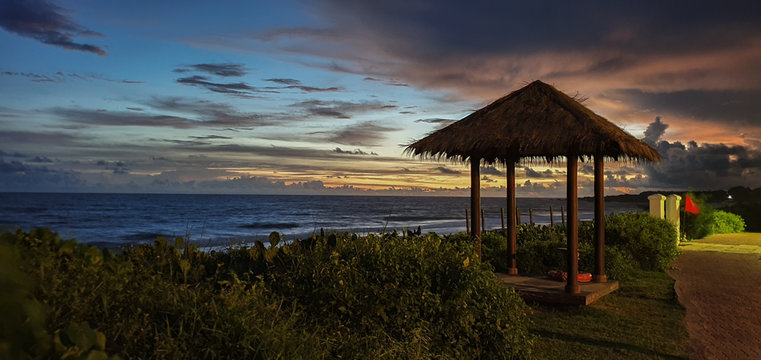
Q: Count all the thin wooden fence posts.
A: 7